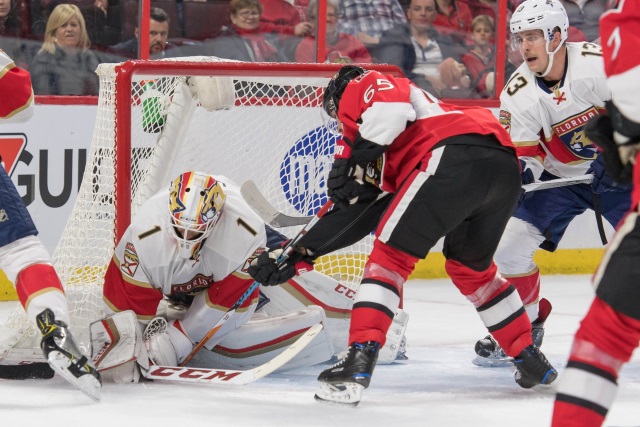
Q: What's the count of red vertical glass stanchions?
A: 3